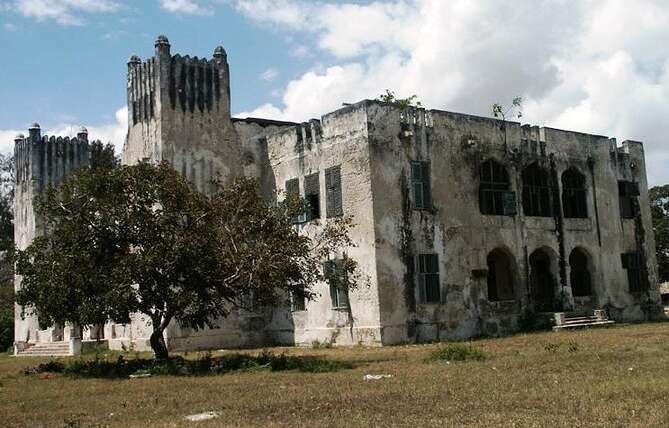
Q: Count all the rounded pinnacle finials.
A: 6